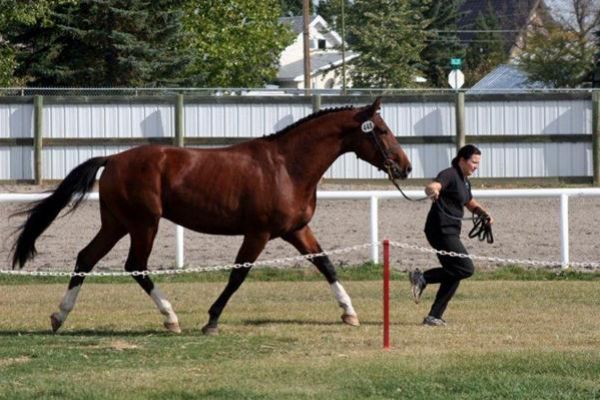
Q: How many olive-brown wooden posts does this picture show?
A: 5